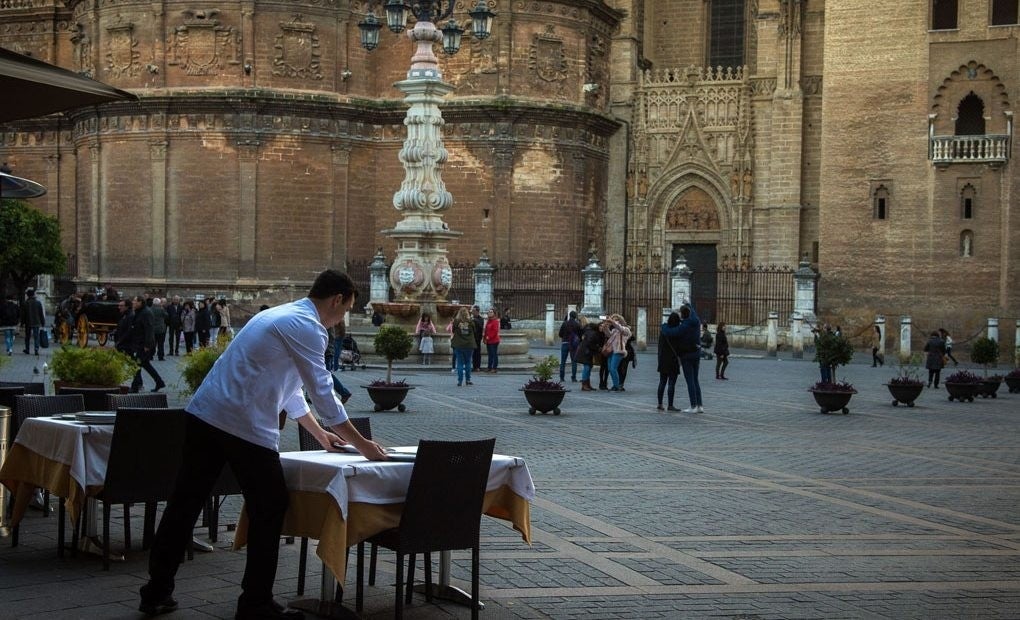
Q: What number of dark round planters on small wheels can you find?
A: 7